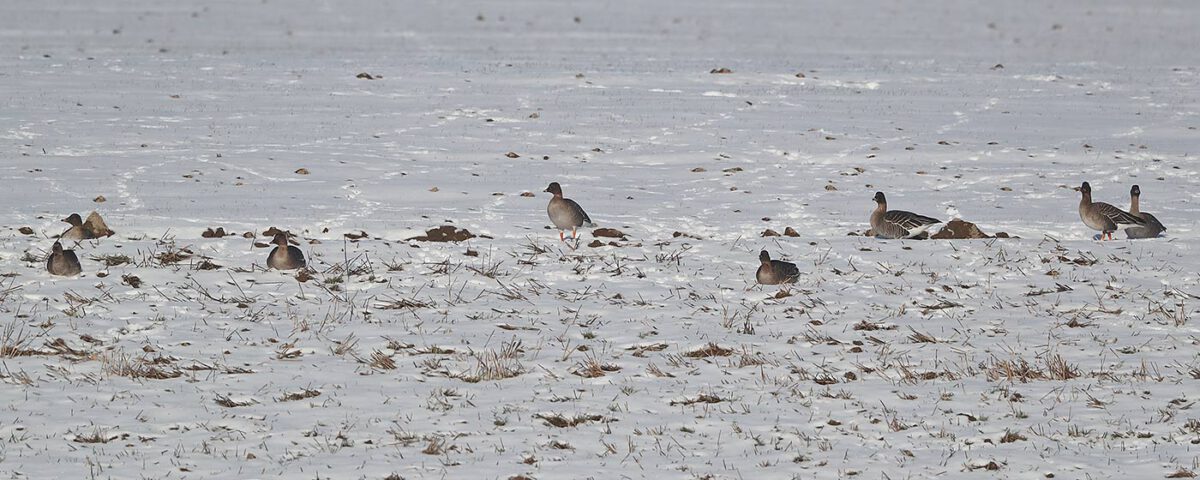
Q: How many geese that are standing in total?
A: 2